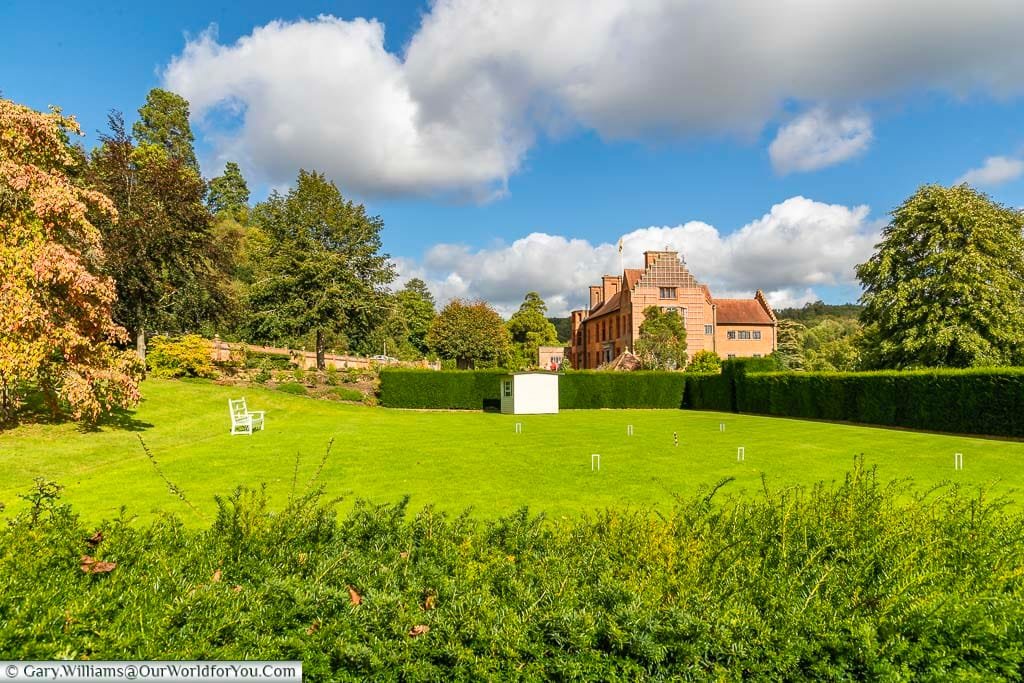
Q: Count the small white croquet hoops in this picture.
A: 6